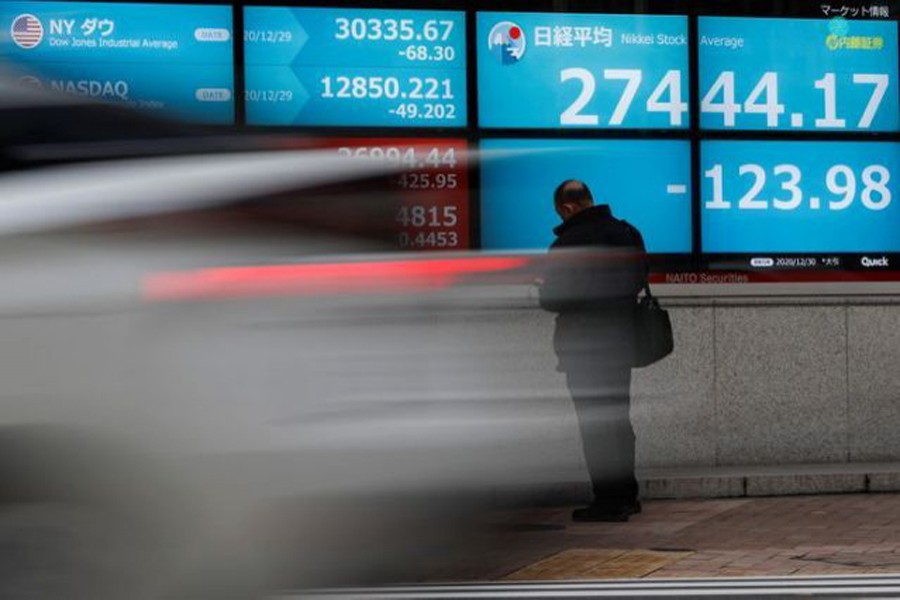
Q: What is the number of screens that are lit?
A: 7